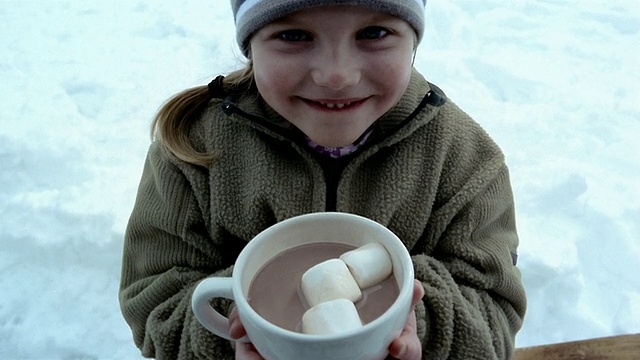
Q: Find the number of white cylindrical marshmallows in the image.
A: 3